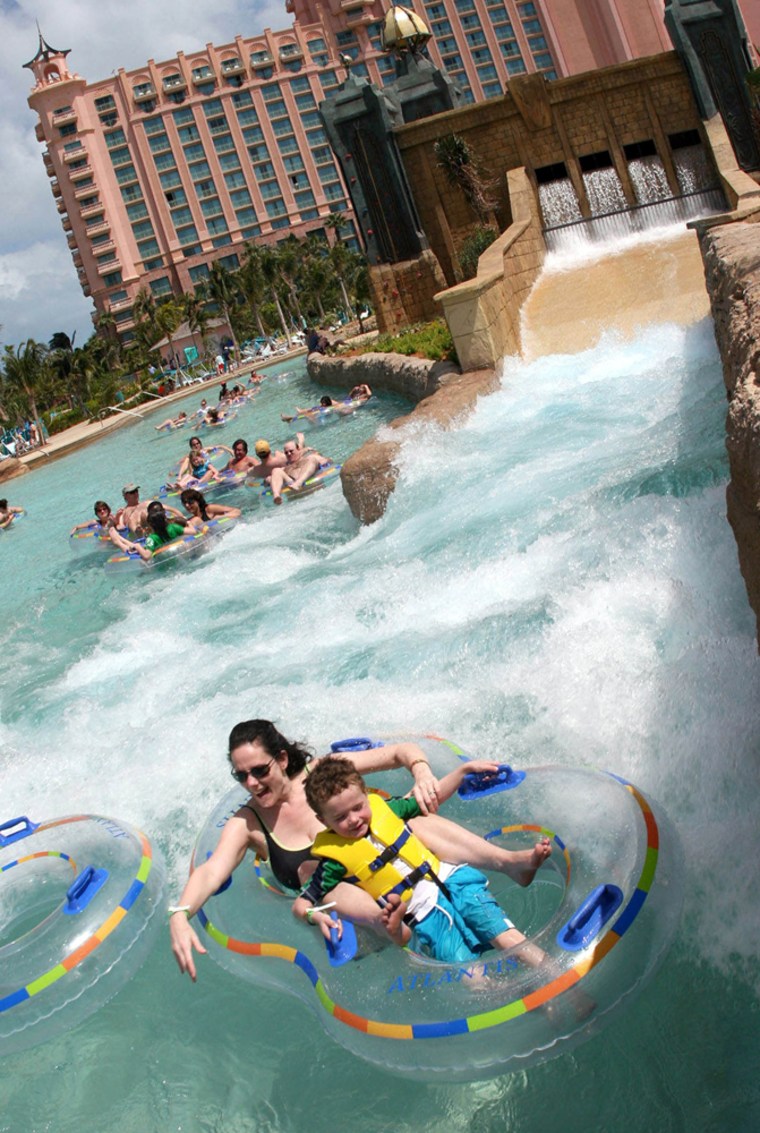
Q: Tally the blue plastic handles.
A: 7